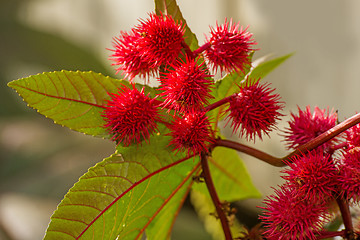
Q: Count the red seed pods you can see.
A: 12